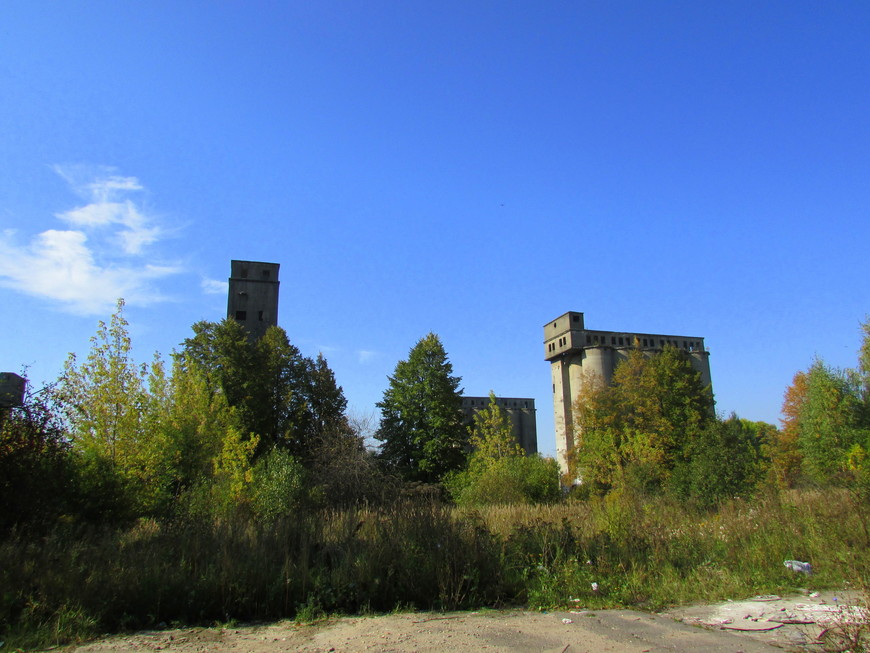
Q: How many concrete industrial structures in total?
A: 3